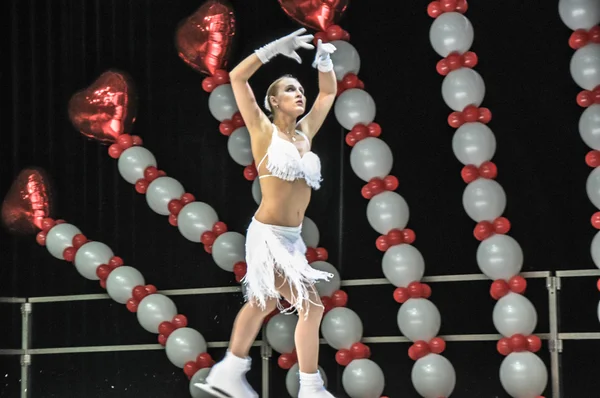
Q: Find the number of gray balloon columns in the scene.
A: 6